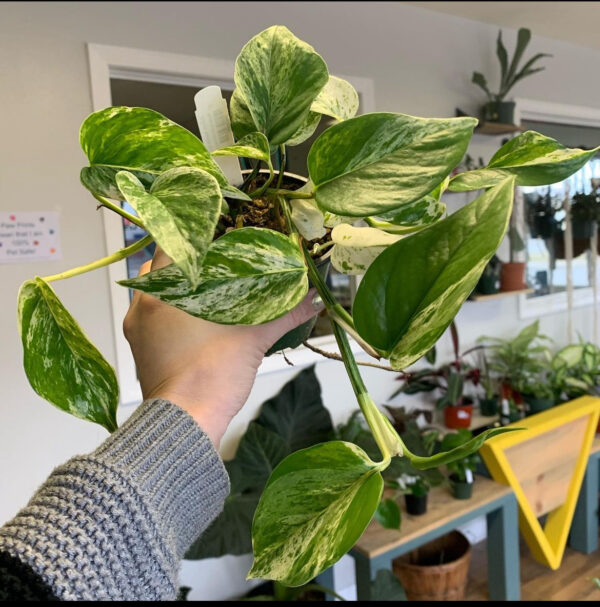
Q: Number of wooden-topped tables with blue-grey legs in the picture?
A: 2